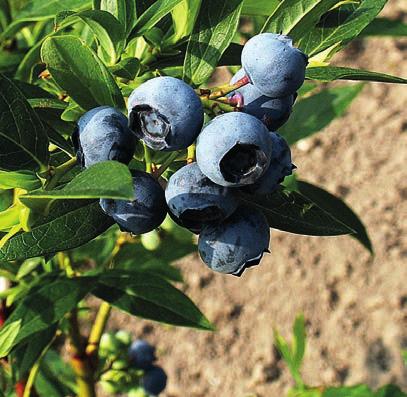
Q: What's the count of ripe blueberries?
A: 11